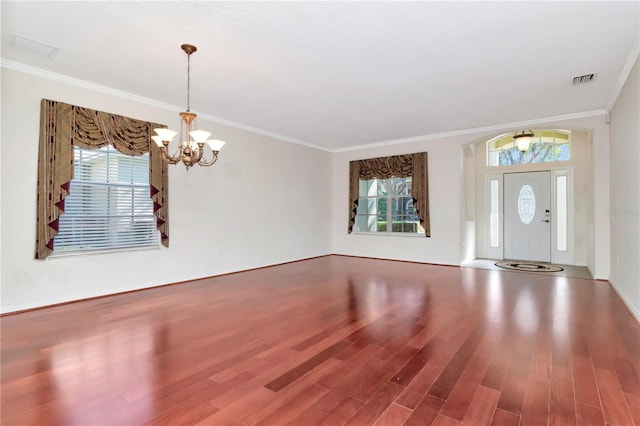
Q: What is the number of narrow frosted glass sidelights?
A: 2